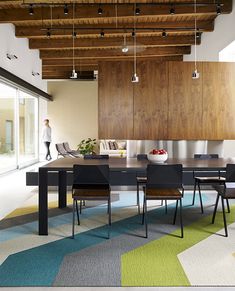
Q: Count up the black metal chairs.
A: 6